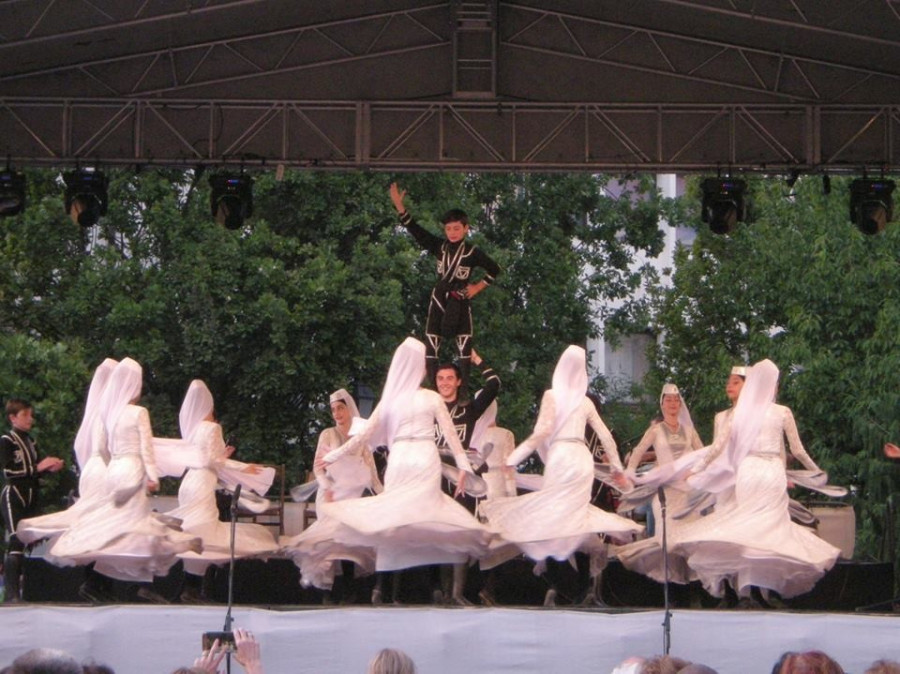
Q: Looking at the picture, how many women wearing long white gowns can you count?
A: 10